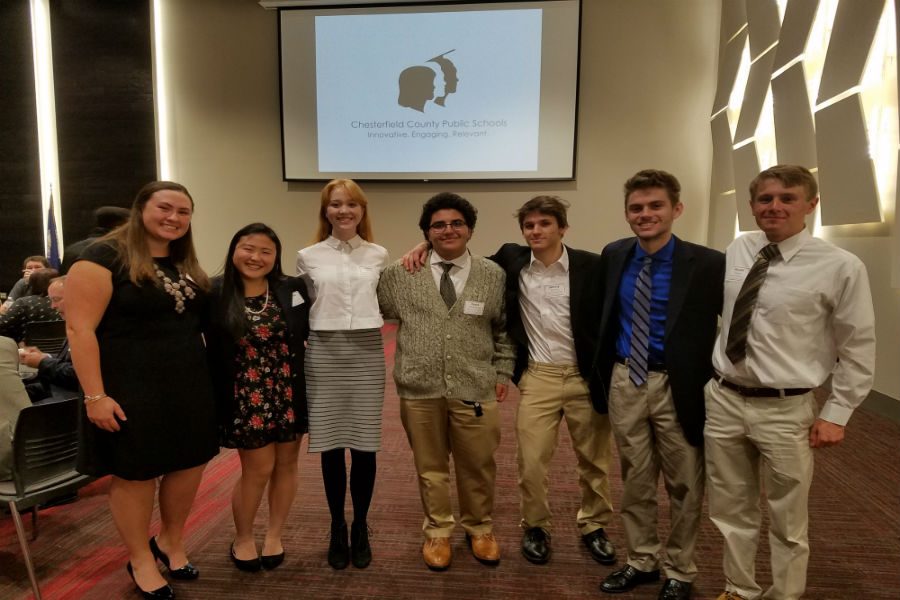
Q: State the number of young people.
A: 7